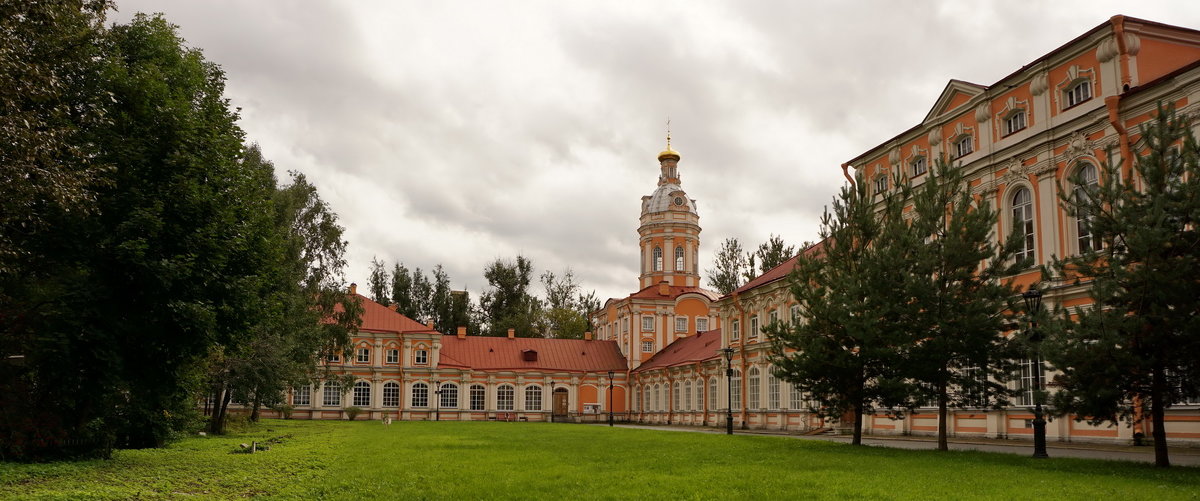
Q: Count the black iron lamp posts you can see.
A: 5